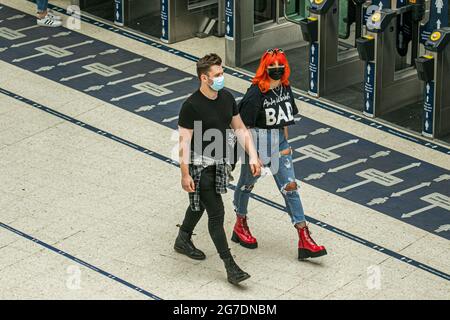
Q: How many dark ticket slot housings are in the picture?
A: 3